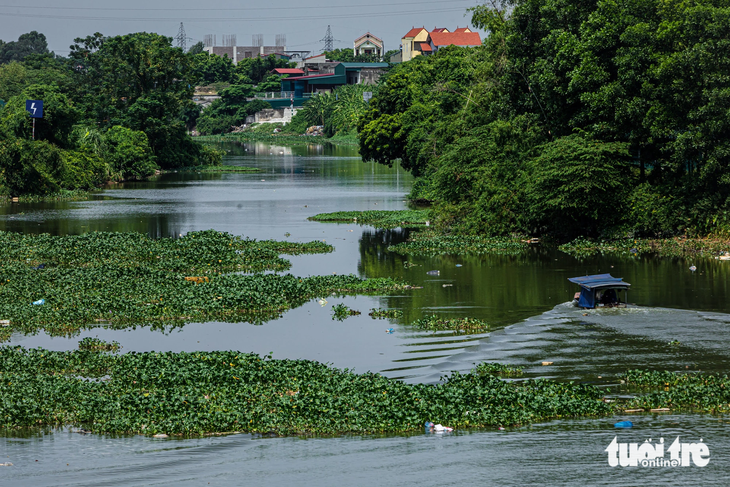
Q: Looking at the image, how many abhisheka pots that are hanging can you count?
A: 0